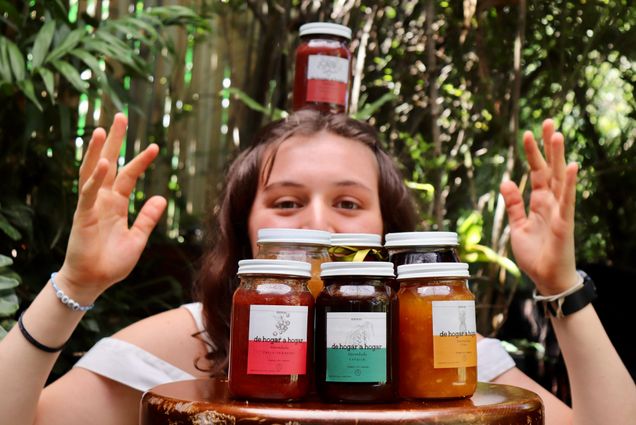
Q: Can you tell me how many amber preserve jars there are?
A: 2